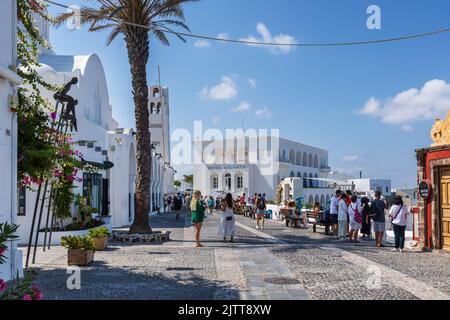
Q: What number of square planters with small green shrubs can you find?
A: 2